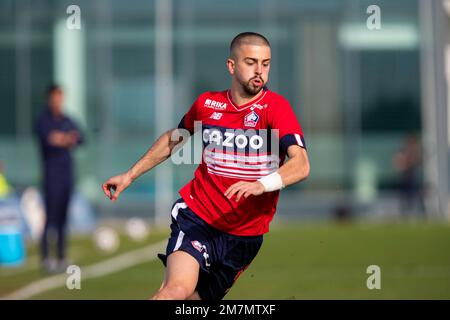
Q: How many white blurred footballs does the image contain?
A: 2